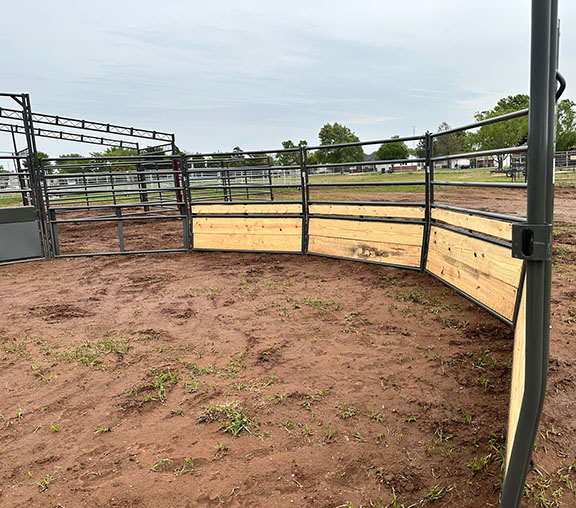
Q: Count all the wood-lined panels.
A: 4